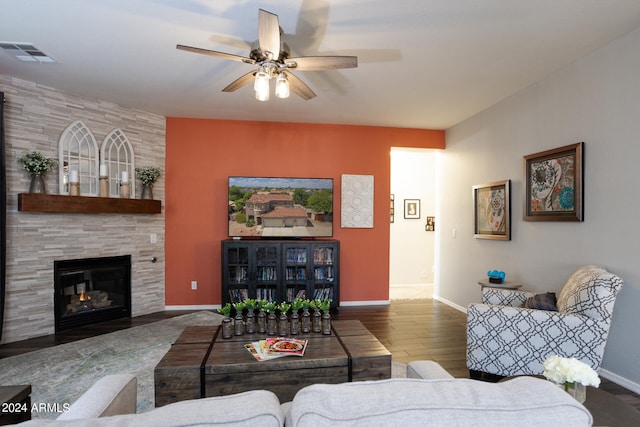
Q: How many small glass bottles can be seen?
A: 10